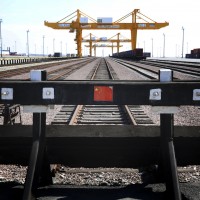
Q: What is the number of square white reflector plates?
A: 4